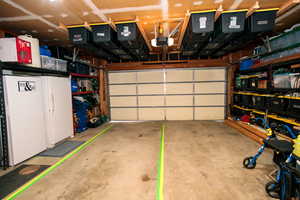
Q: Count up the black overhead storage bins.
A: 6